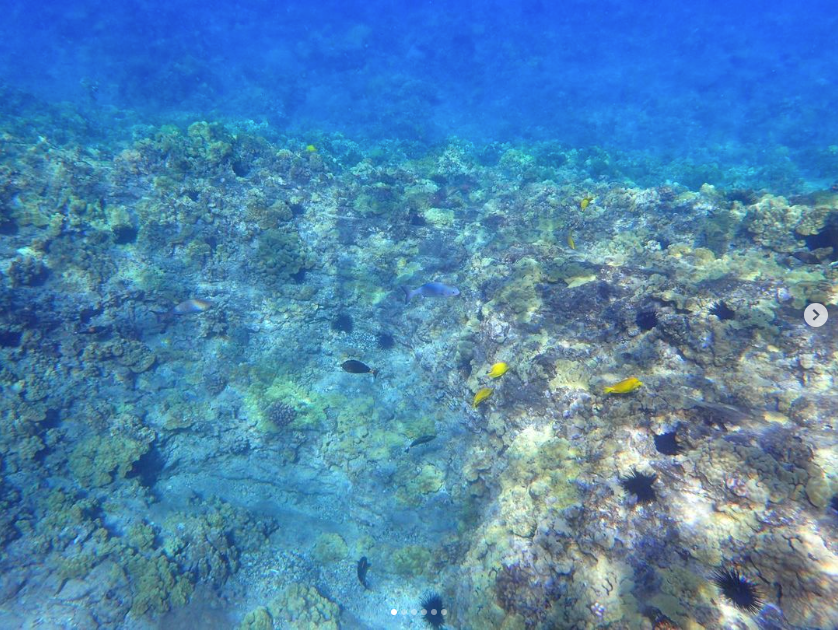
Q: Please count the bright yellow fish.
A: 6